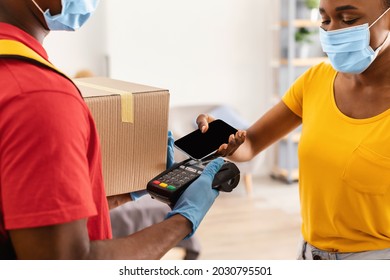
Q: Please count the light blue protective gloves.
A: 2